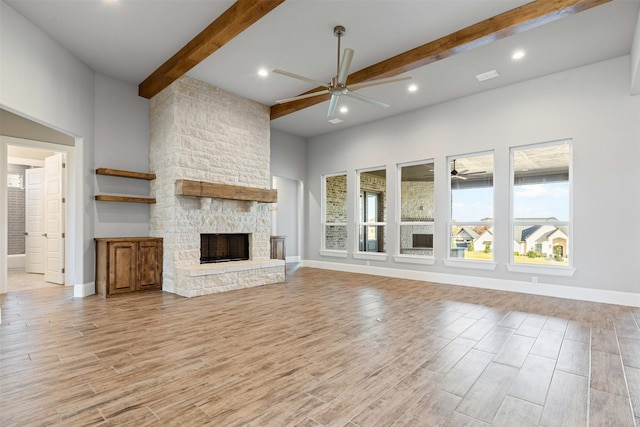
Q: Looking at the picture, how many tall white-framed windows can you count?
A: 5